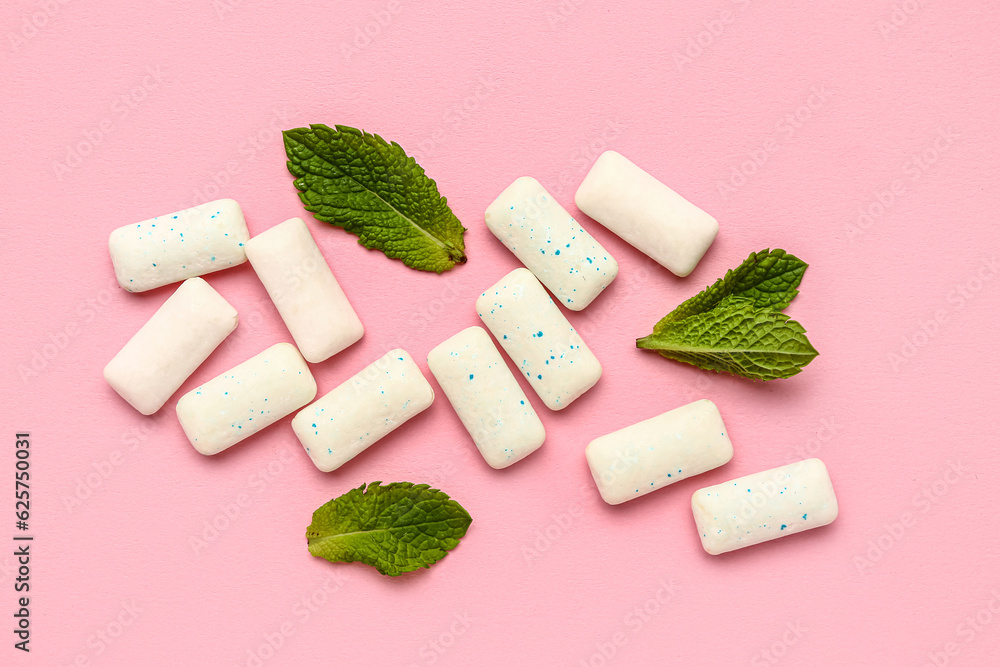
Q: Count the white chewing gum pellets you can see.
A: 11